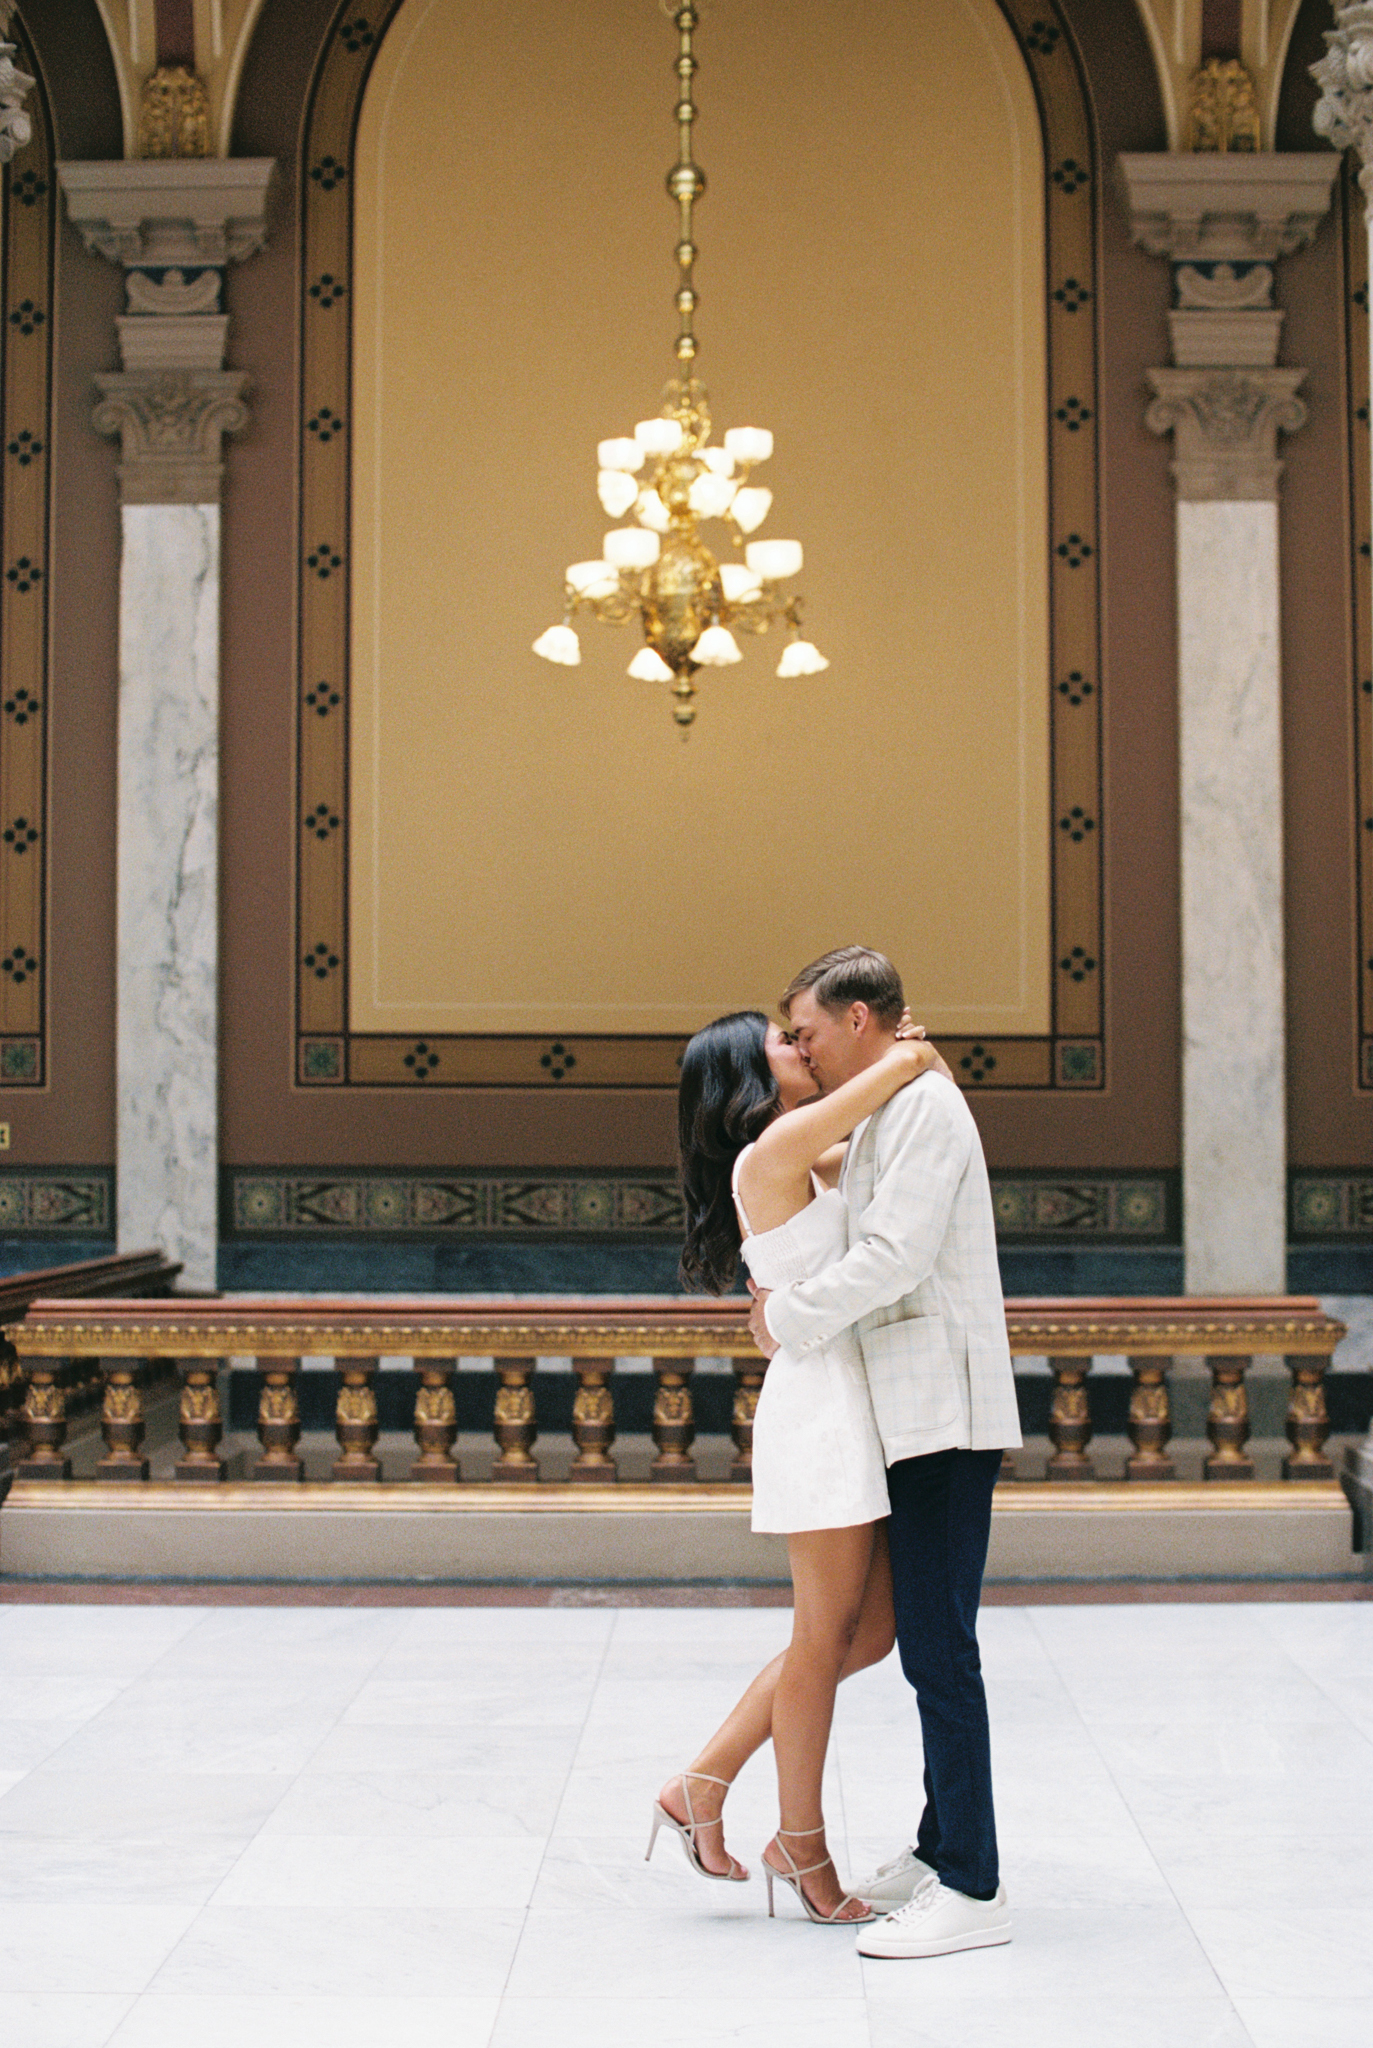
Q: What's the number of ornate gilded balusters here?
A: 14